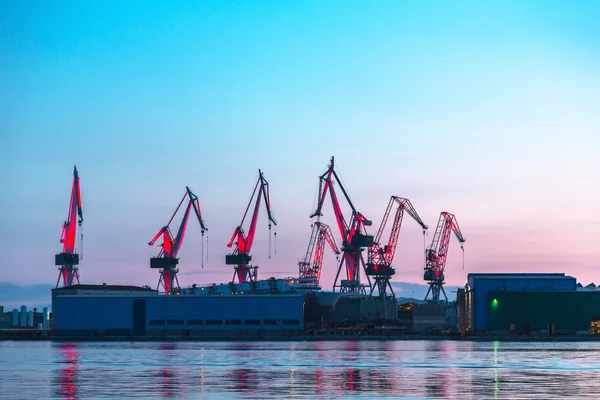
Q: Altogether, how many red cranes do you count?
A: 7